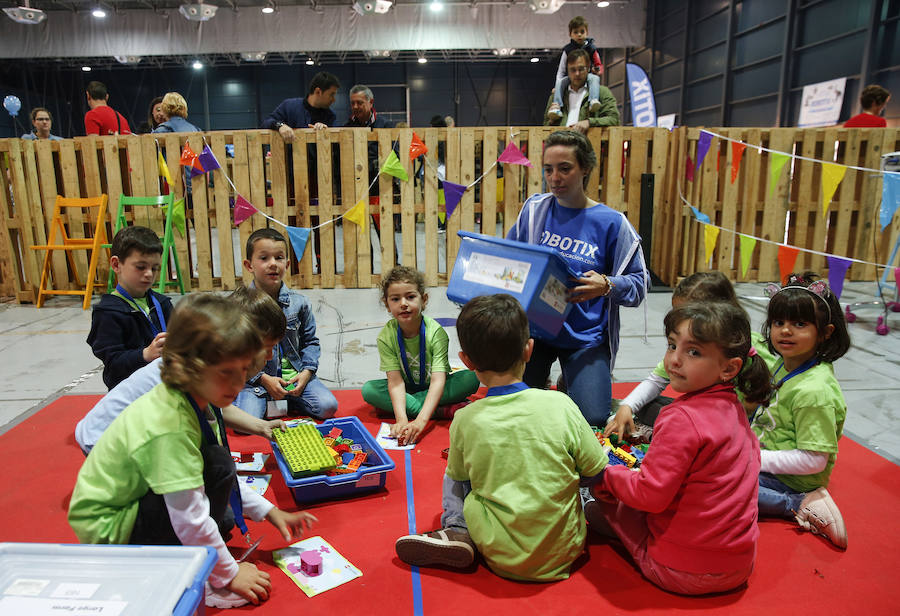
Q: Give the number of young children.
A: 10